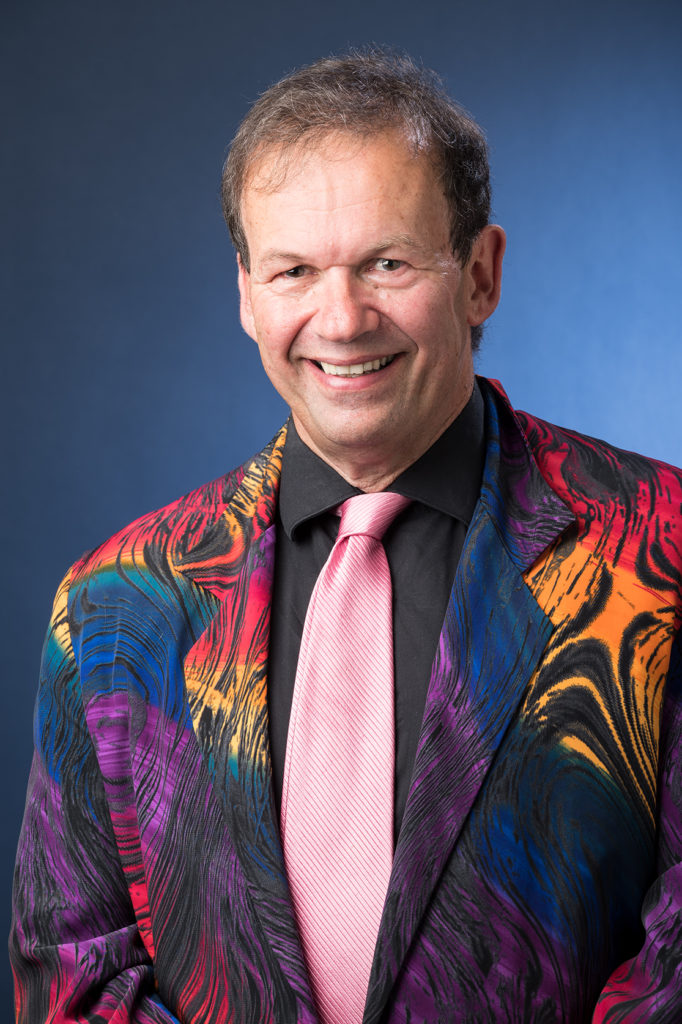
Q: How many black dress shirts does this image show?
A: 1